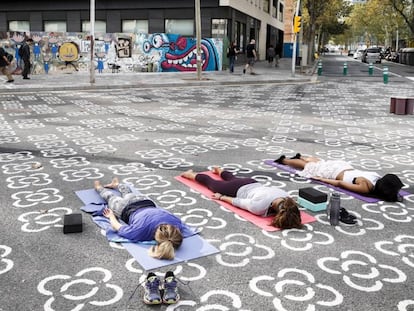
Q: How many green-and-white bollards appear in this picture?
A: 4